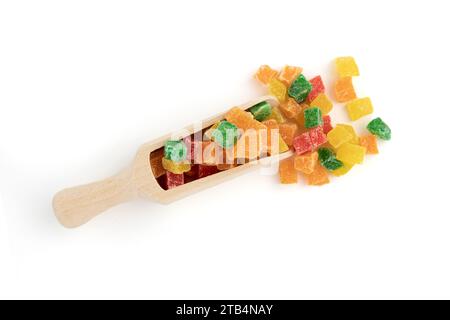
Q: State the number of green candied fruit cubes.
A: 7